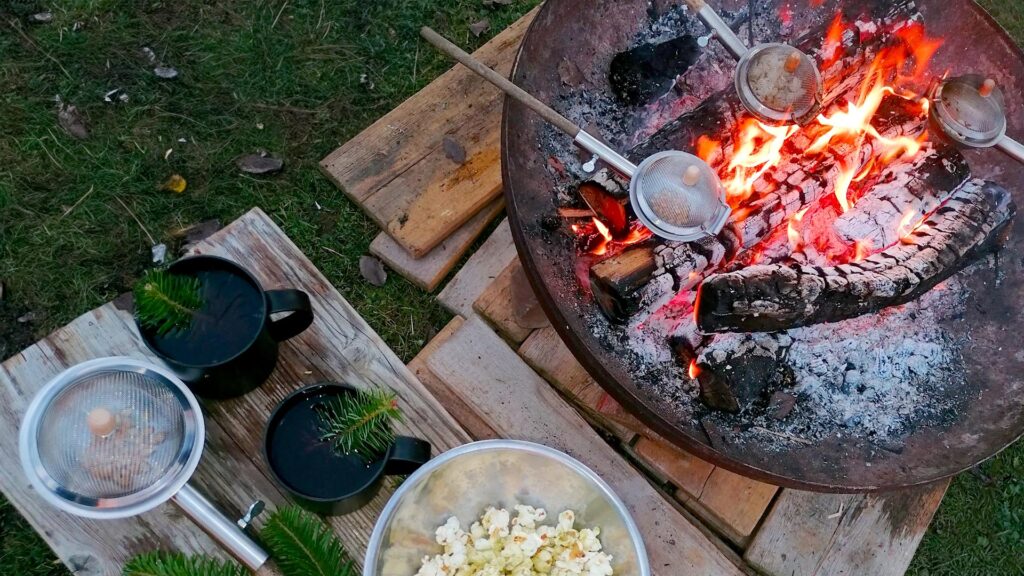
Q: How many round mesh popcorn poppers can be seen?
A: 4